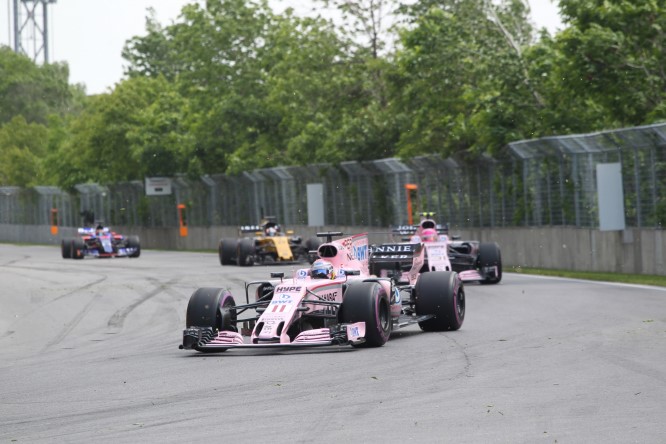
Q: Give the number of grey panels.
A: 2